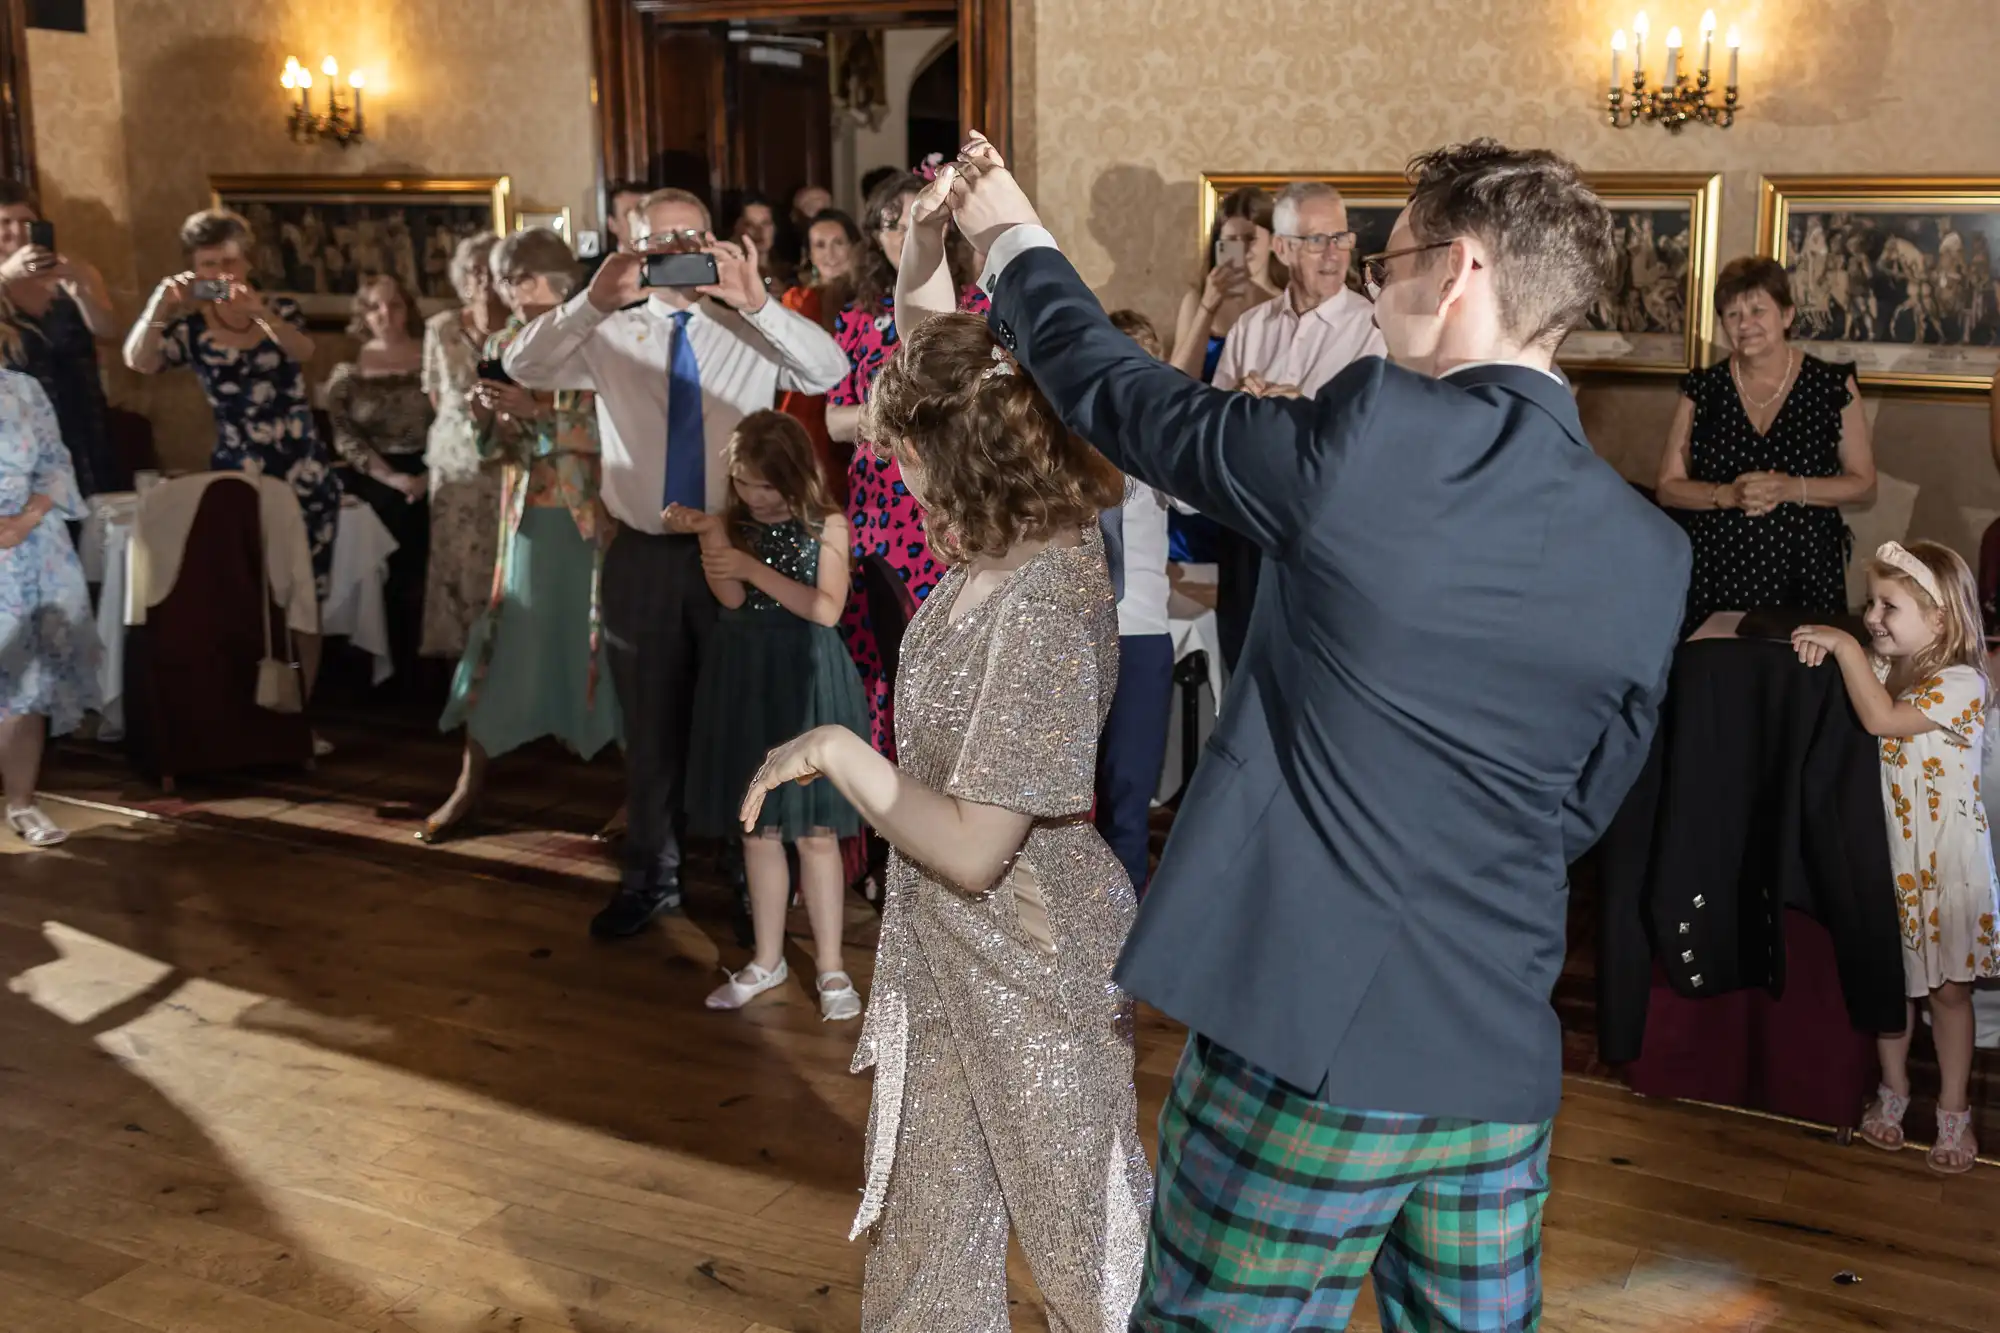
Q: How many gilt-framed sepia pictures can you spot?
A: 3